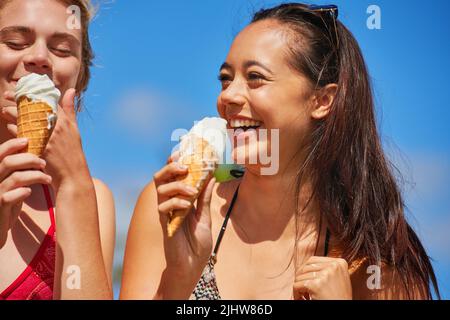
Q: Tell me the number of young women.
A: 2